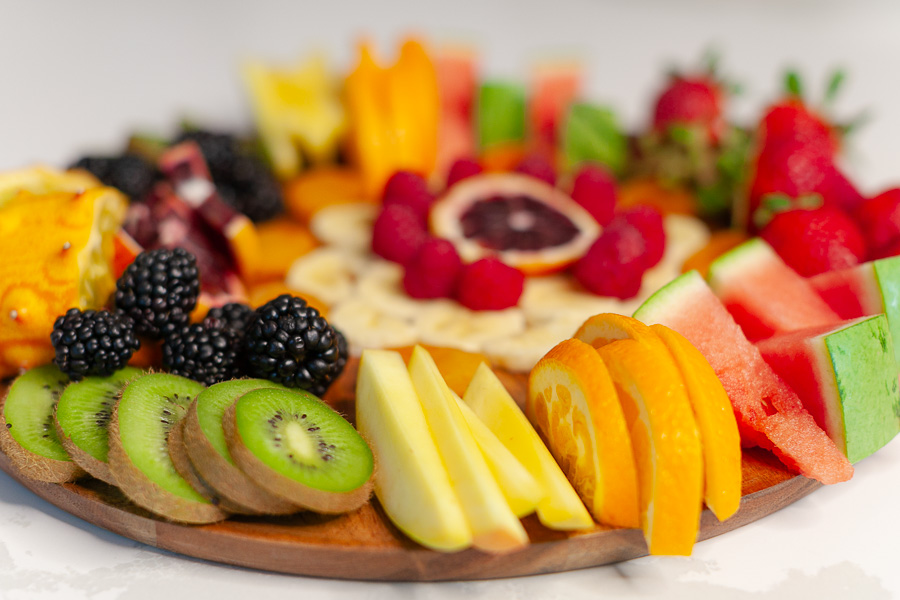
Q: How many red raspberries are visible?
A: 9